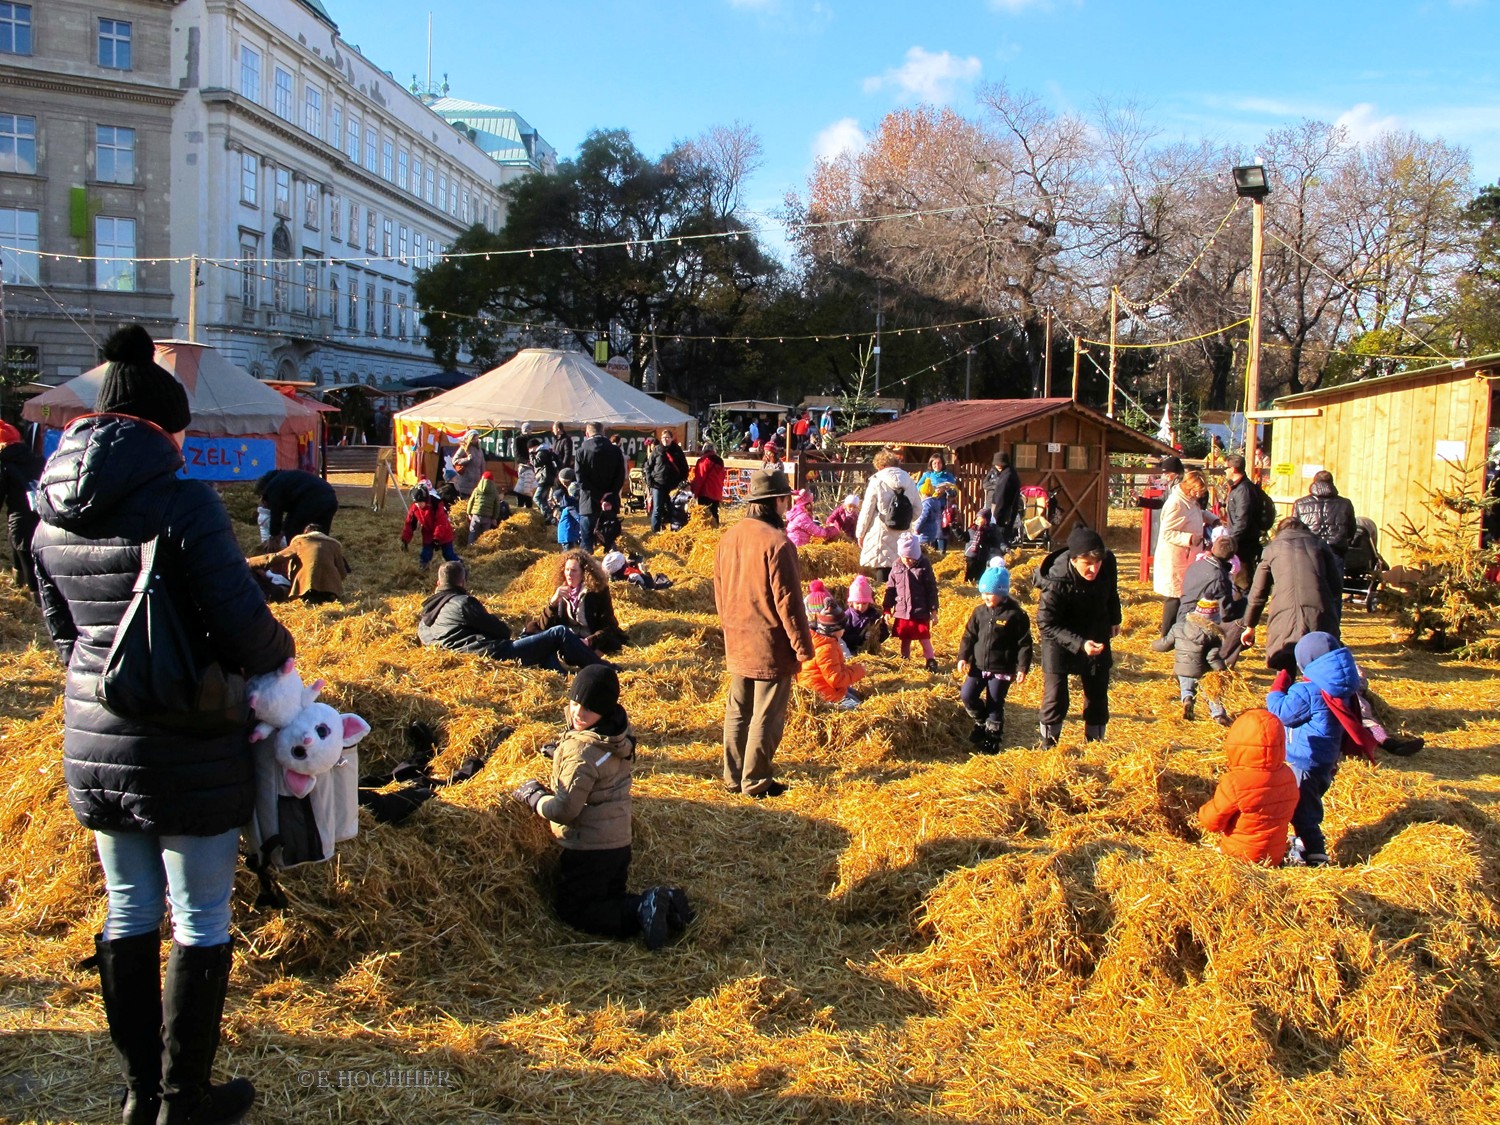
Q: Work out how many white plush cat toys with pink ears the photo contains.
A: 1